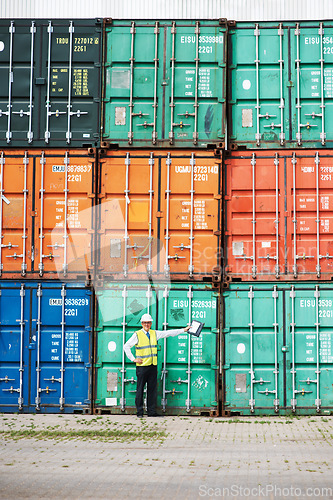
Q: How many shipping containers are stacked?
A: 9